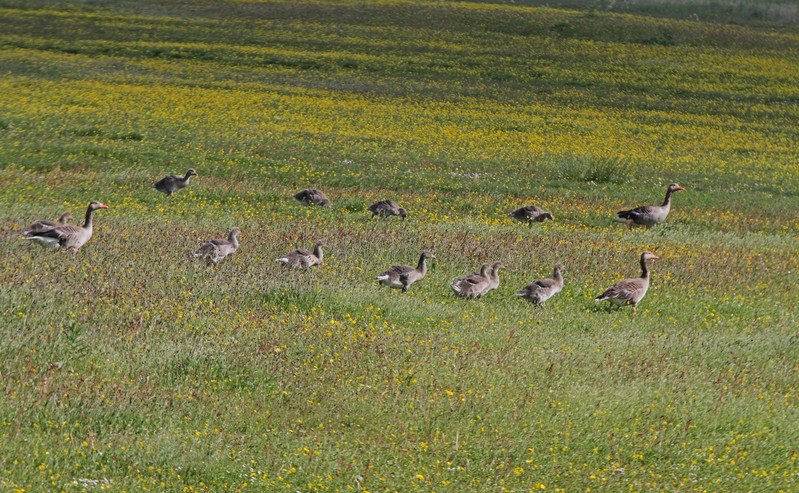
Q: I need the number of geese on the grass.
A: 14